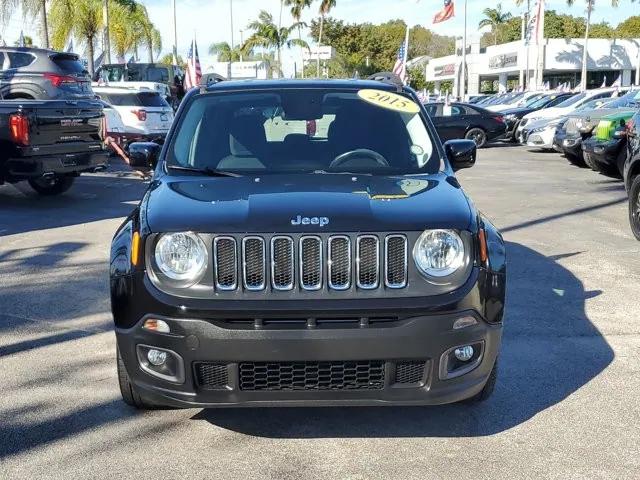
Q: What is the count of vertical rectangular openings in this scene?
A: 7